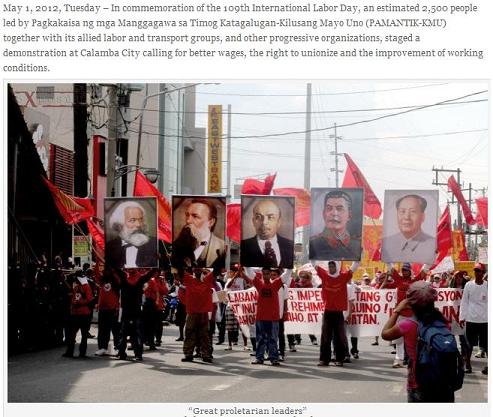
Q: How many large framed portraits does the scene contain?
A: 5